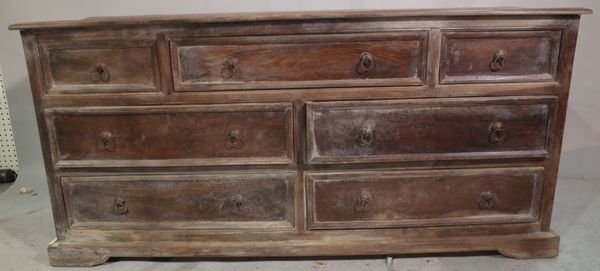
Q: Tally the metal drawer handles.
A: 12